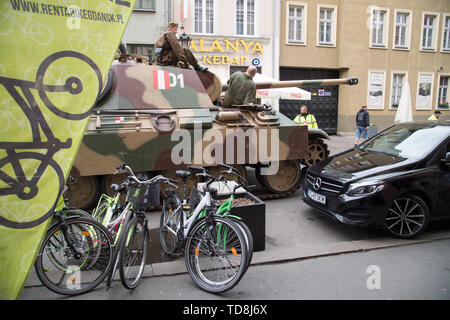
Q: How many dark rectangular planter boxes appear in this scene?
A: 1